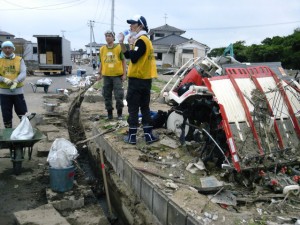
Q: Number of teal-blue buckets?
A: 1